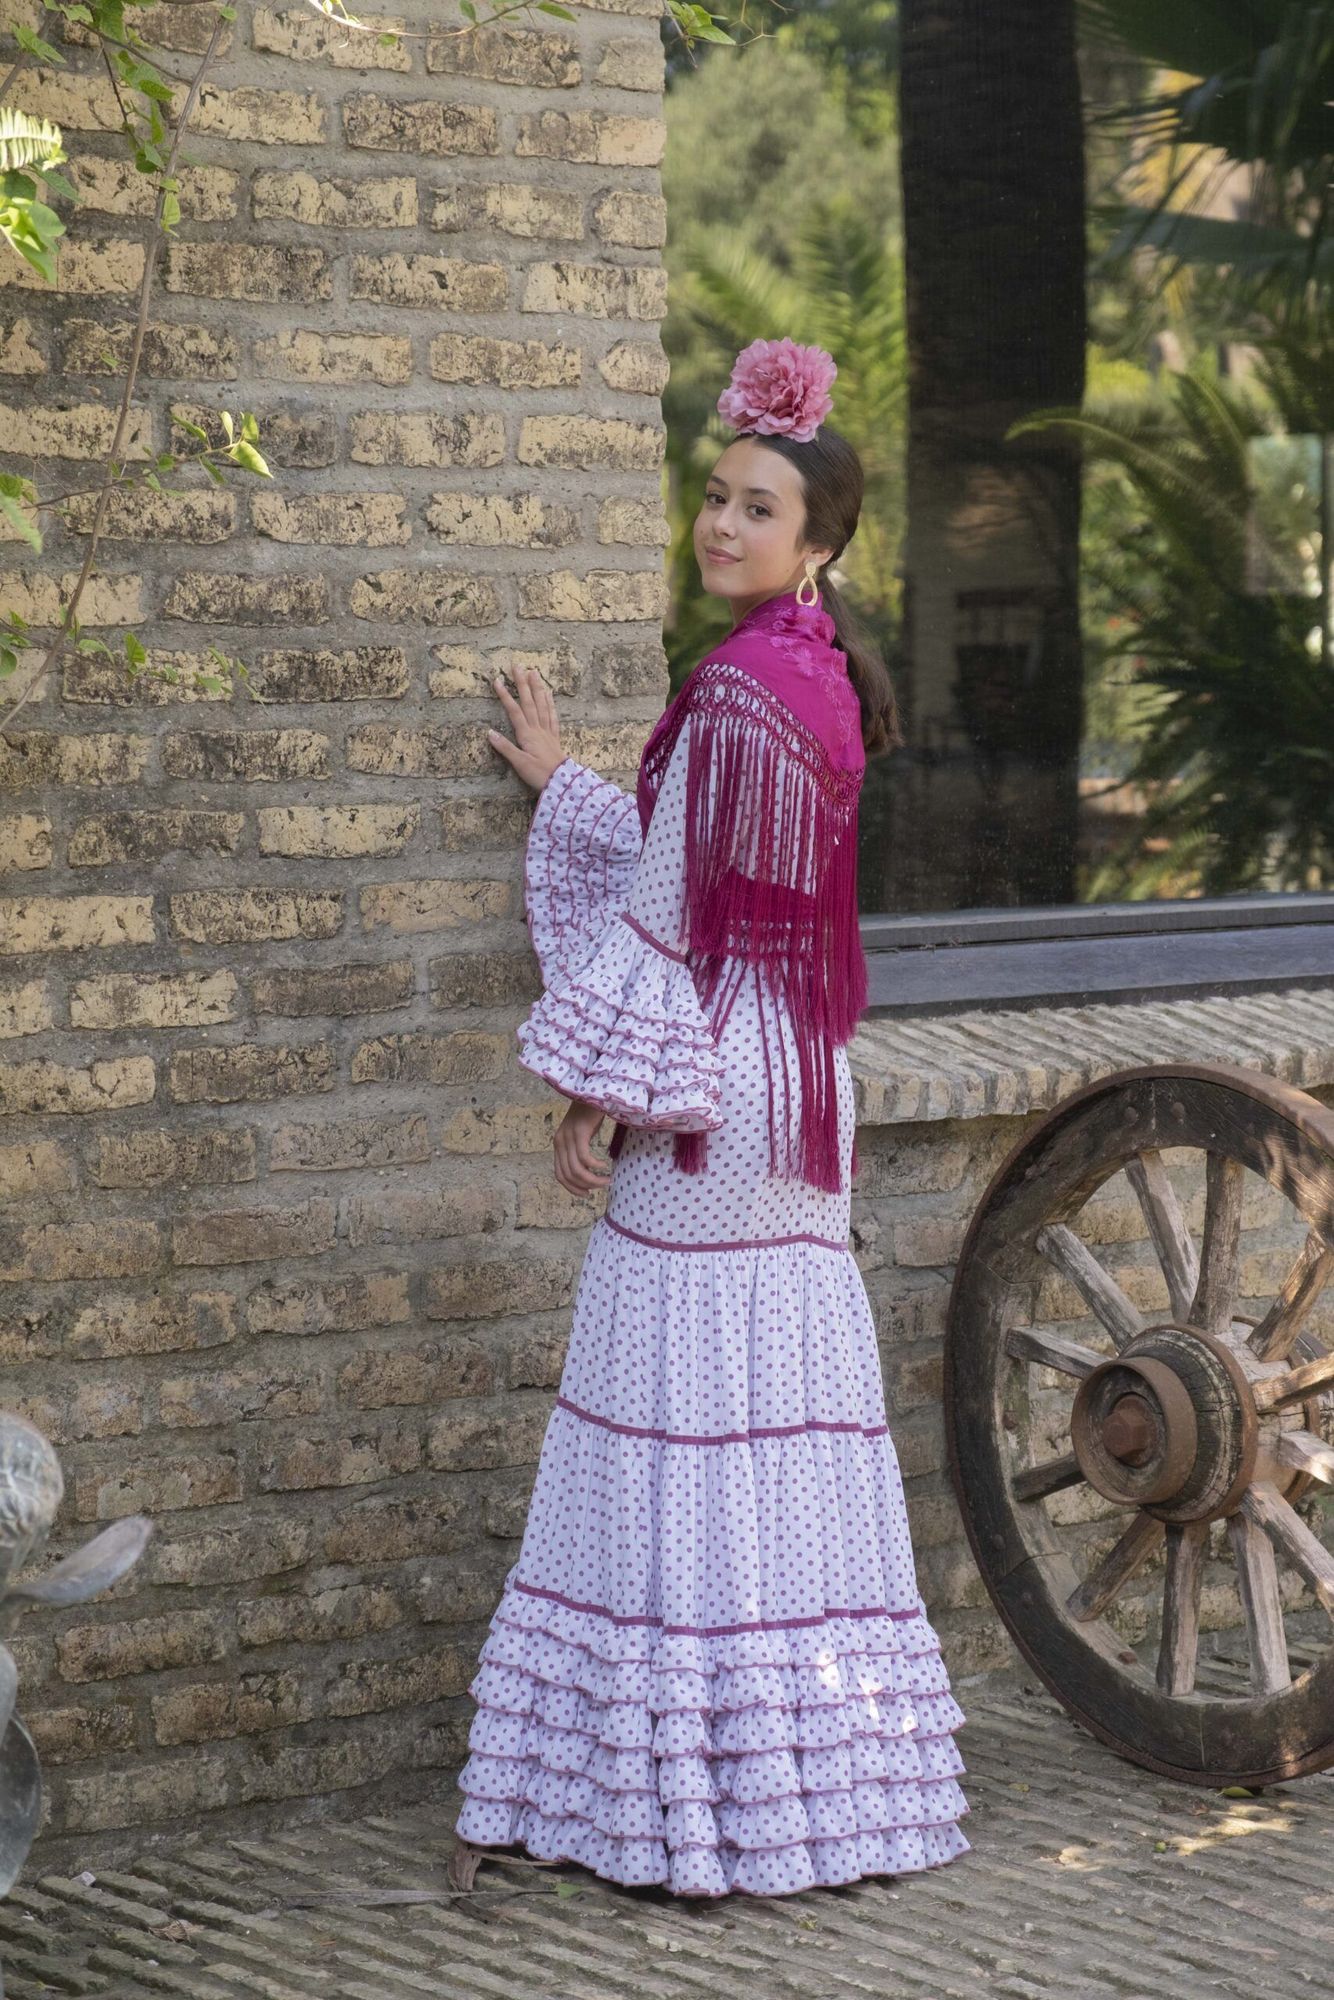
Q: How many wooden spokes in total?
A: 12